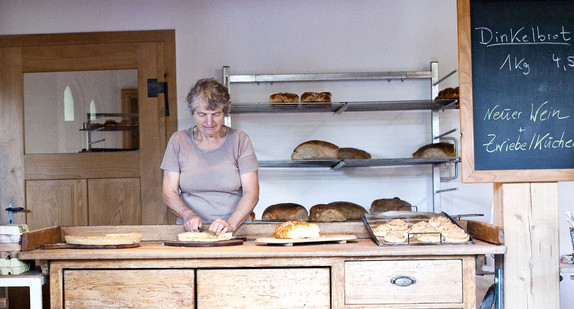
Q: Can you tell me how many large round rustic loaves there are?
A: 7